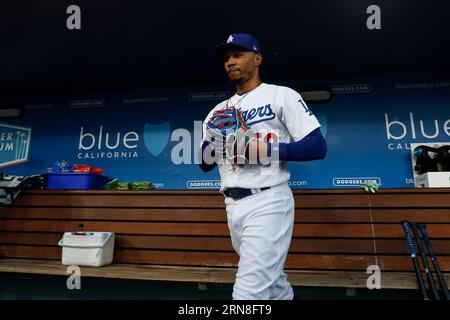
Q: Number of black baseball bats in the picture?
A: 3